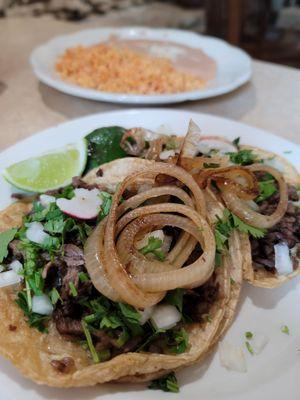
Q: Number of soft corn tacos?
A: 3